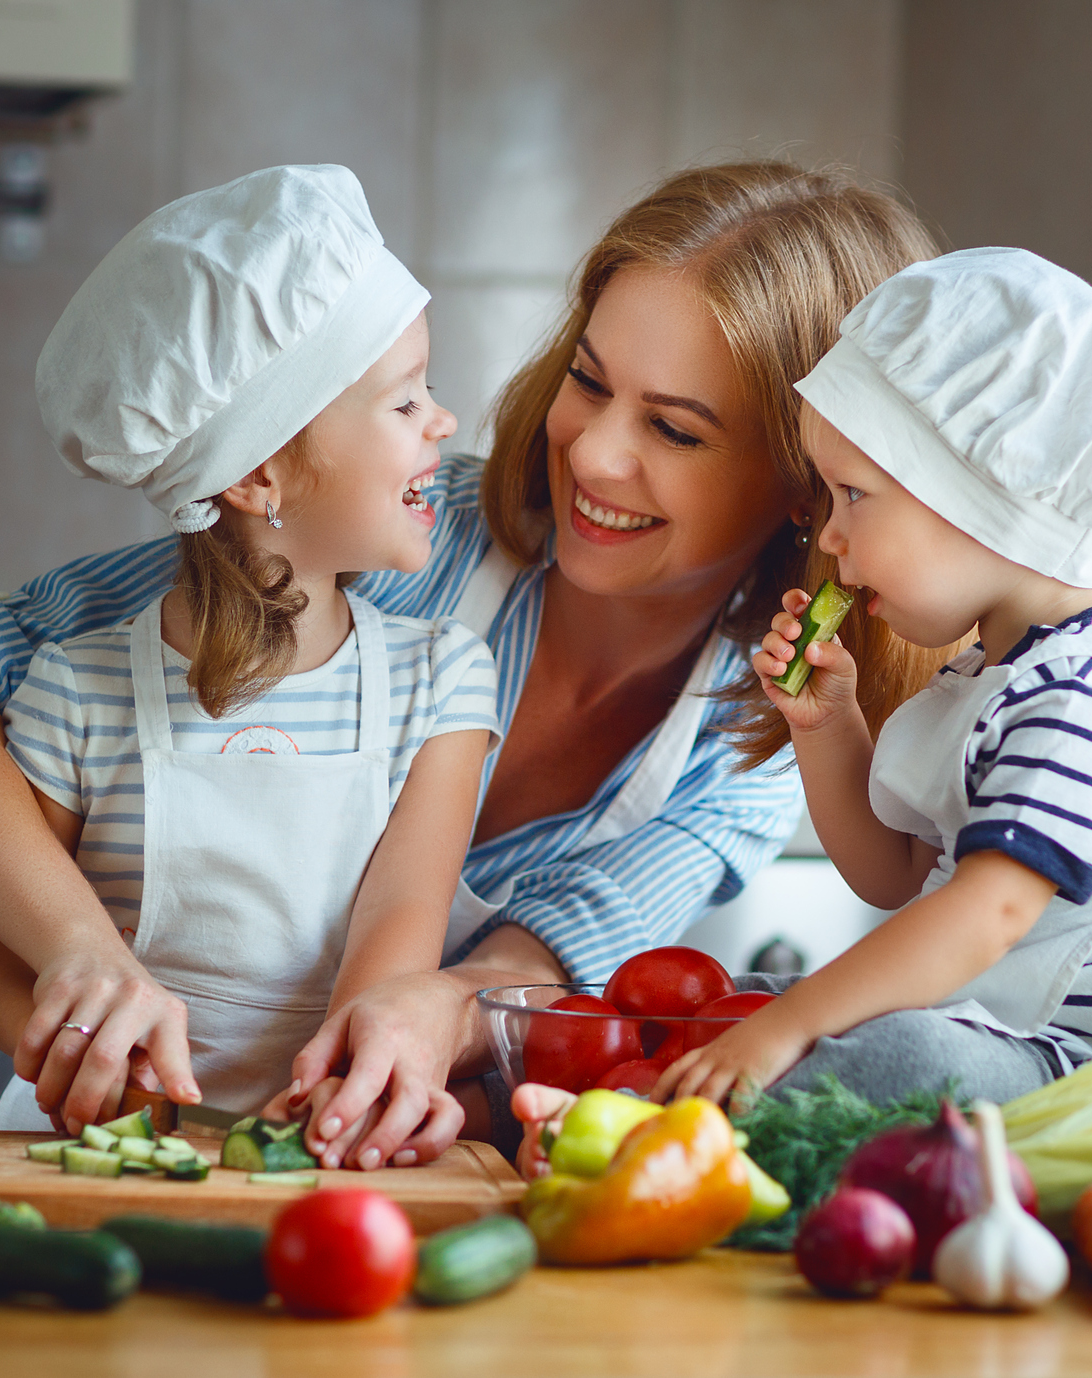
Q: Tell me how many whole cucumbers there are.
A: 3